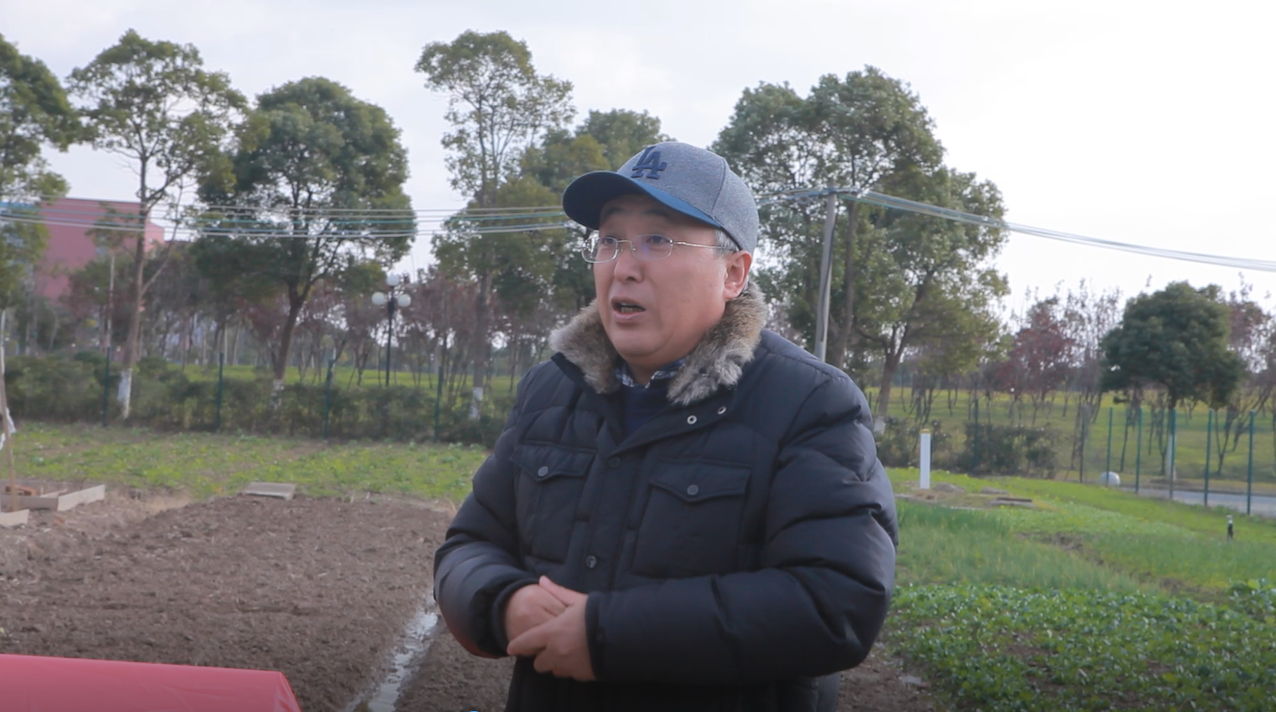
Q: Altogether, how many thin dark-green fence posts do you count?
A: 11